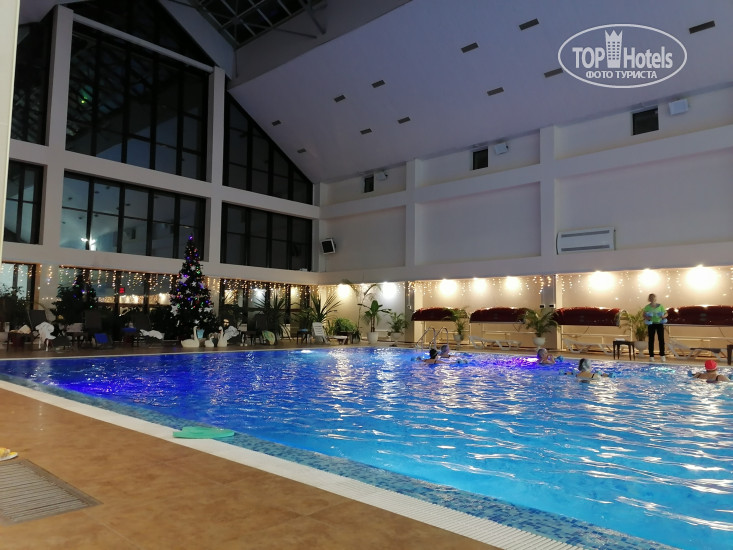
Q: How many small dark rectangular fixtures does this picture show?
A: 11